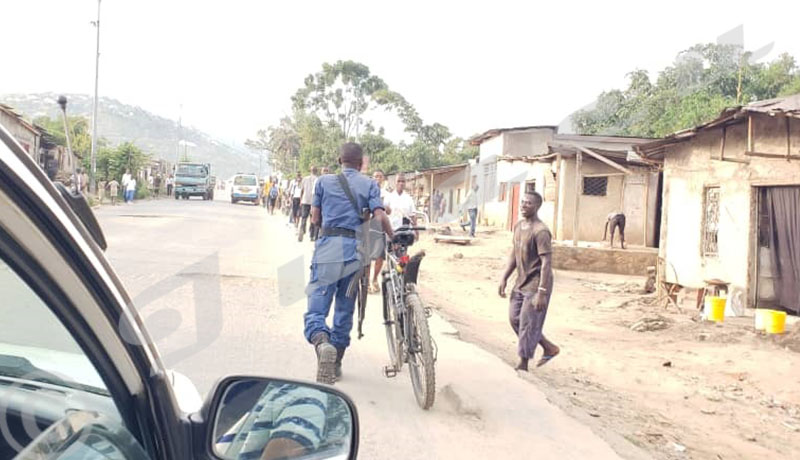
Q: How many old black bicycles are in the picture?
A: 1